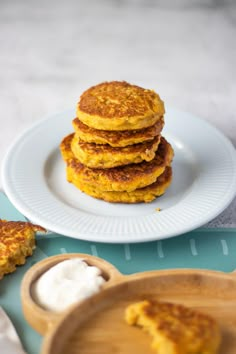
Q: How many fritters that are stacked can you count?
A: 5